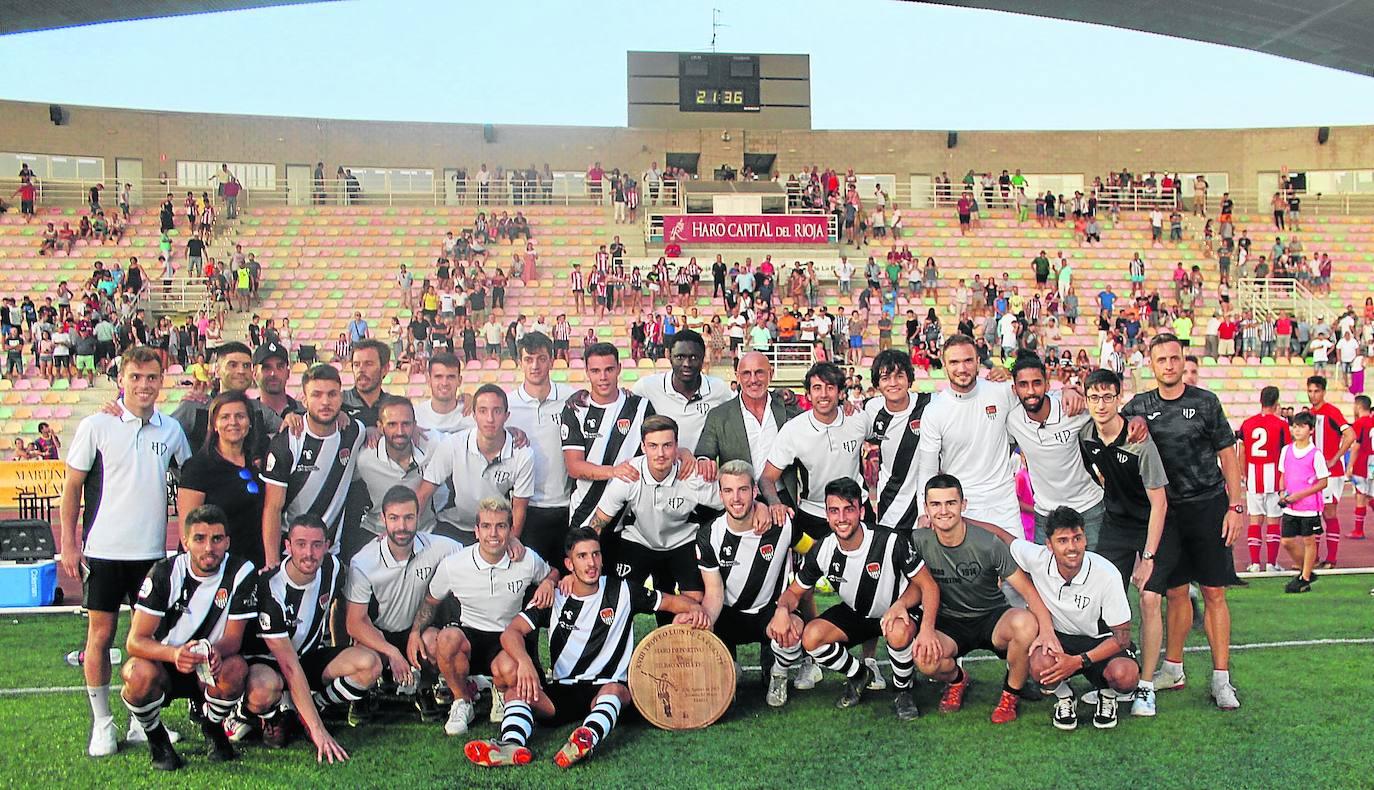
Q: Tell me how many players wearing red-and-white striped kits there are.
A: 3